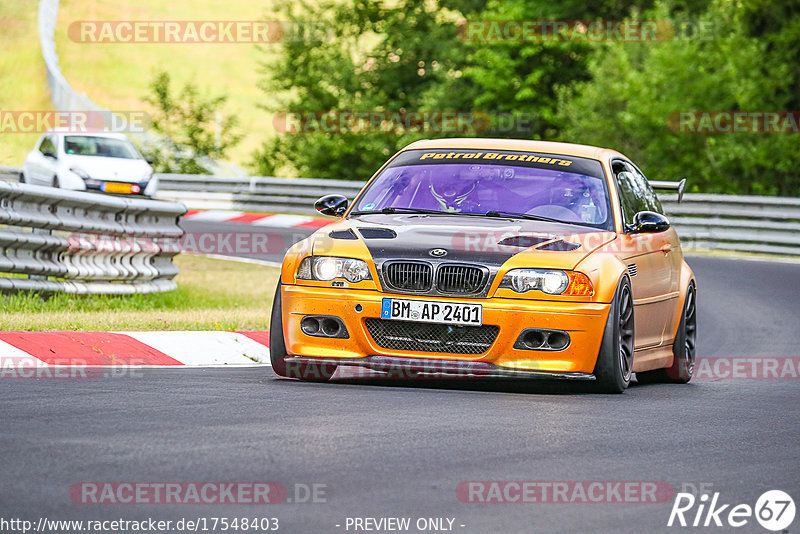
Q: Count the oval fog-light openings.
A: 2